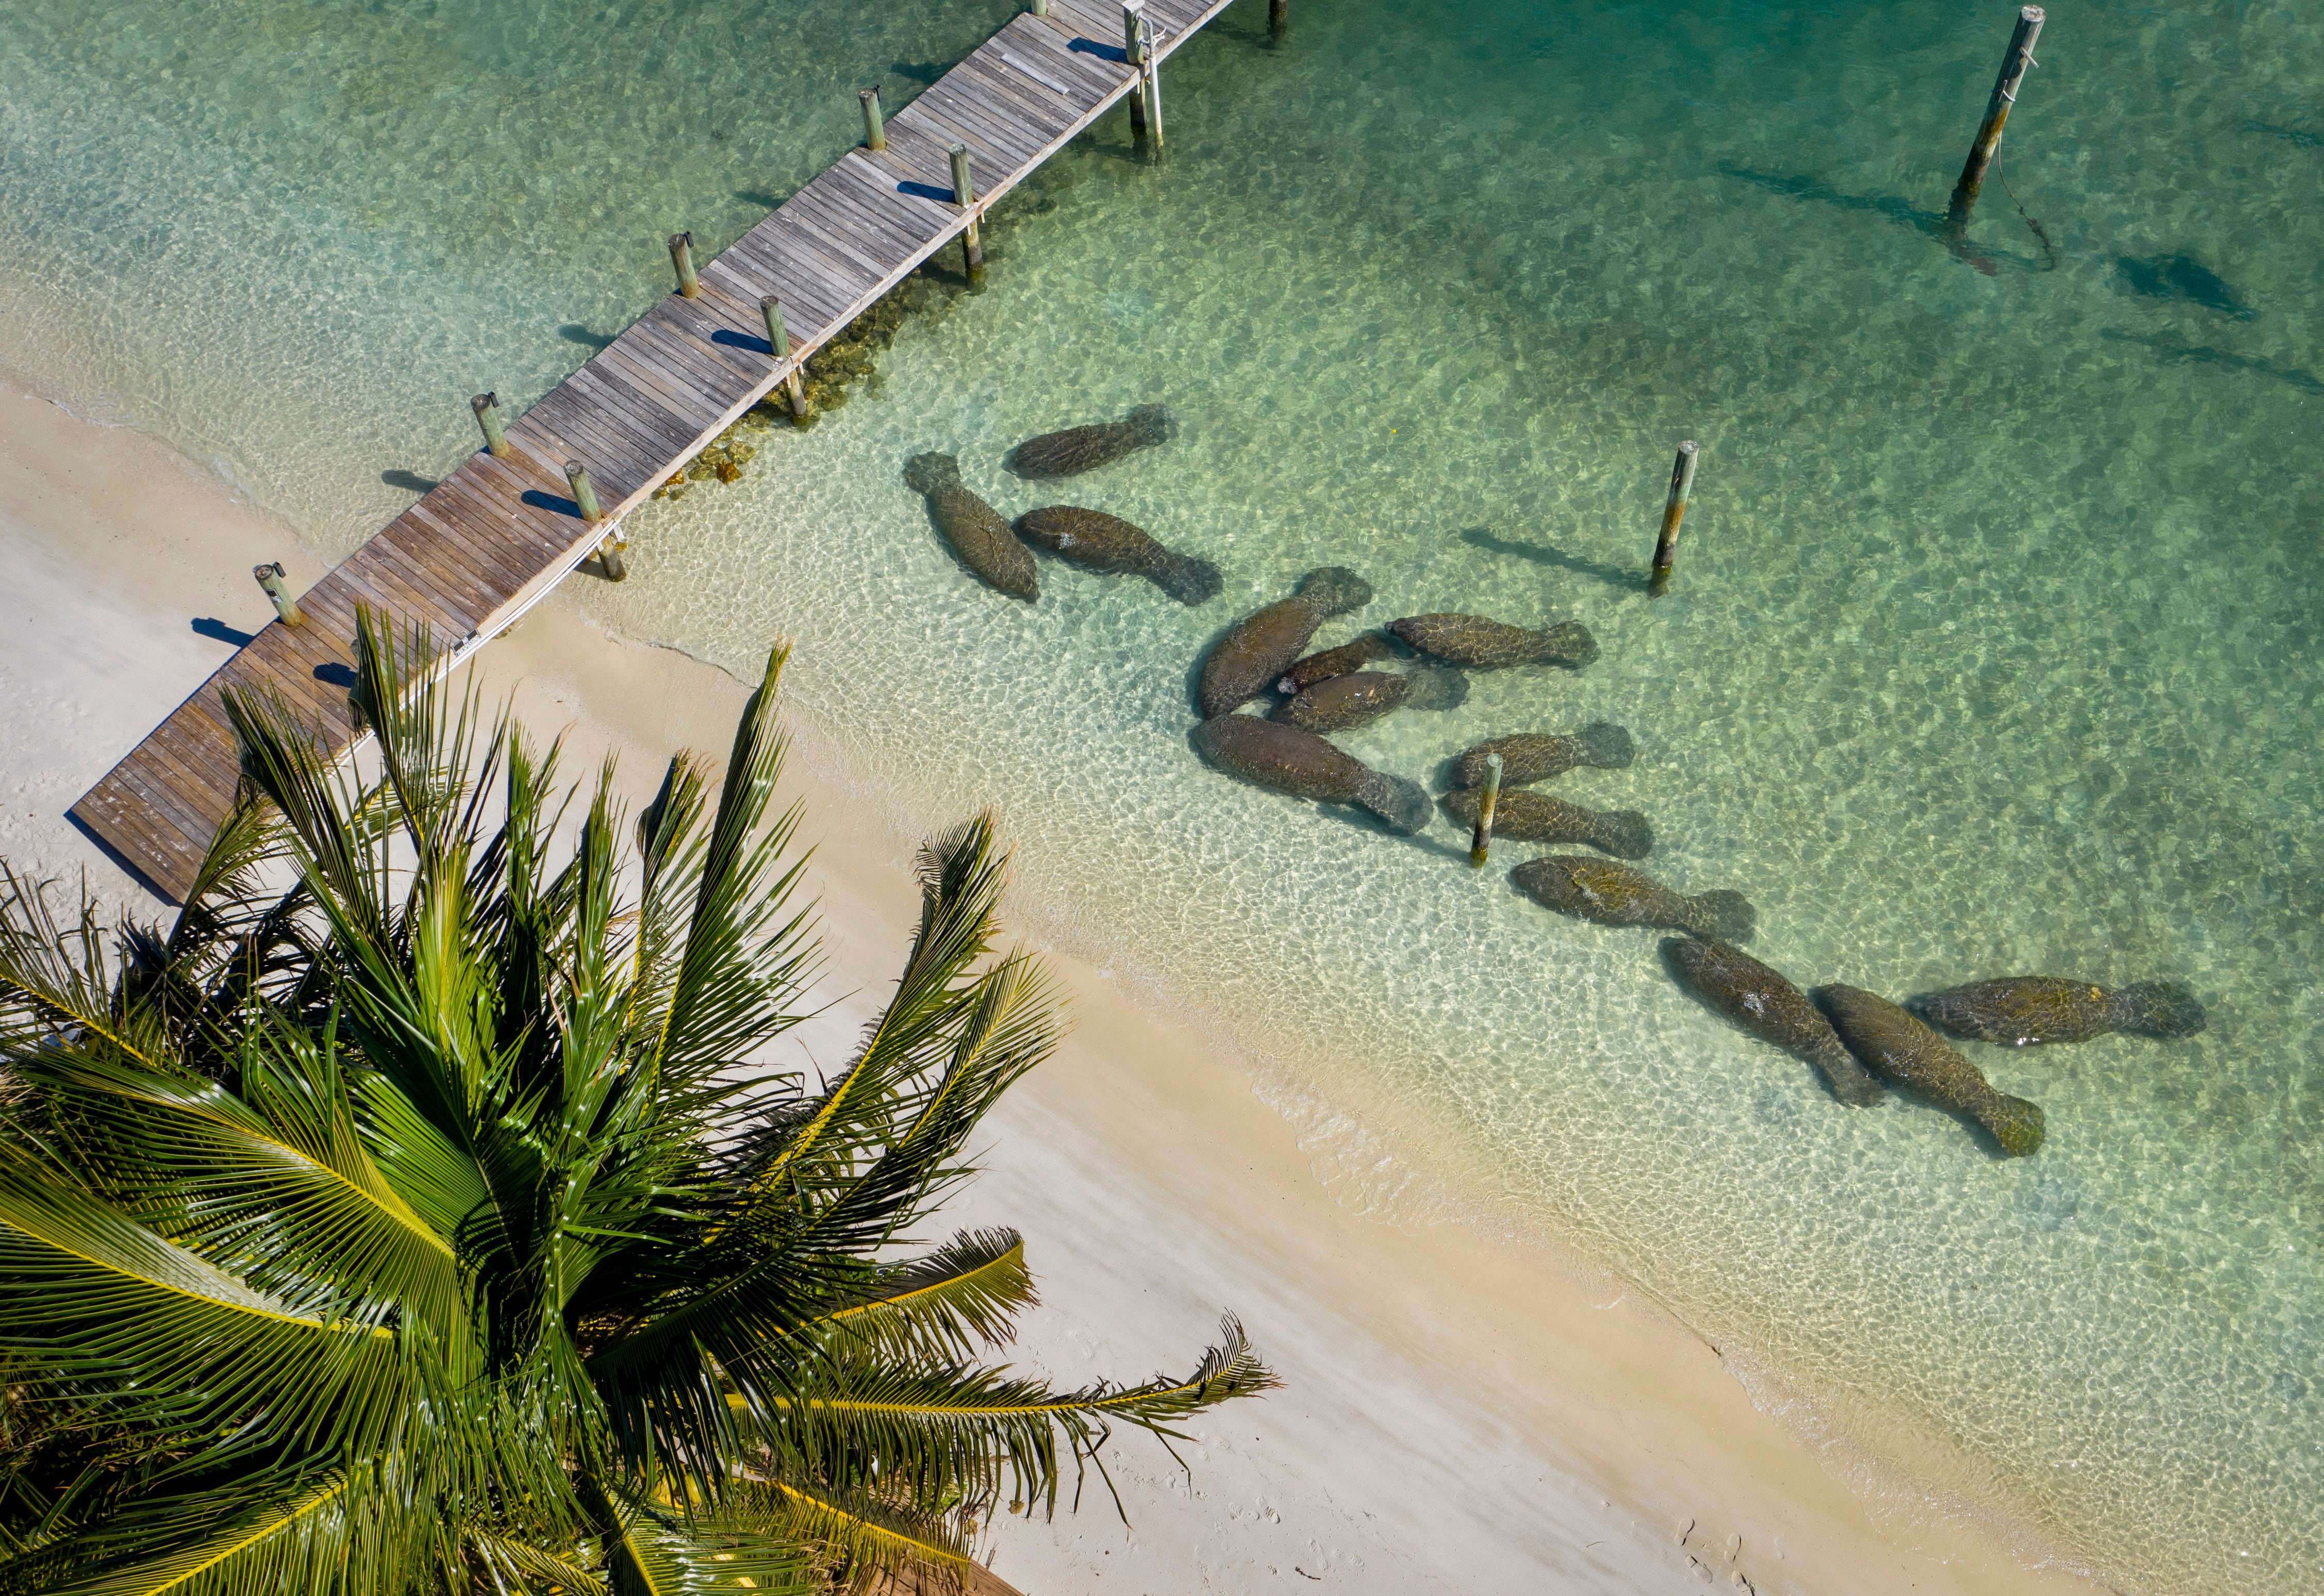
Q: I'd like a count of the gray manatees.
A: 14